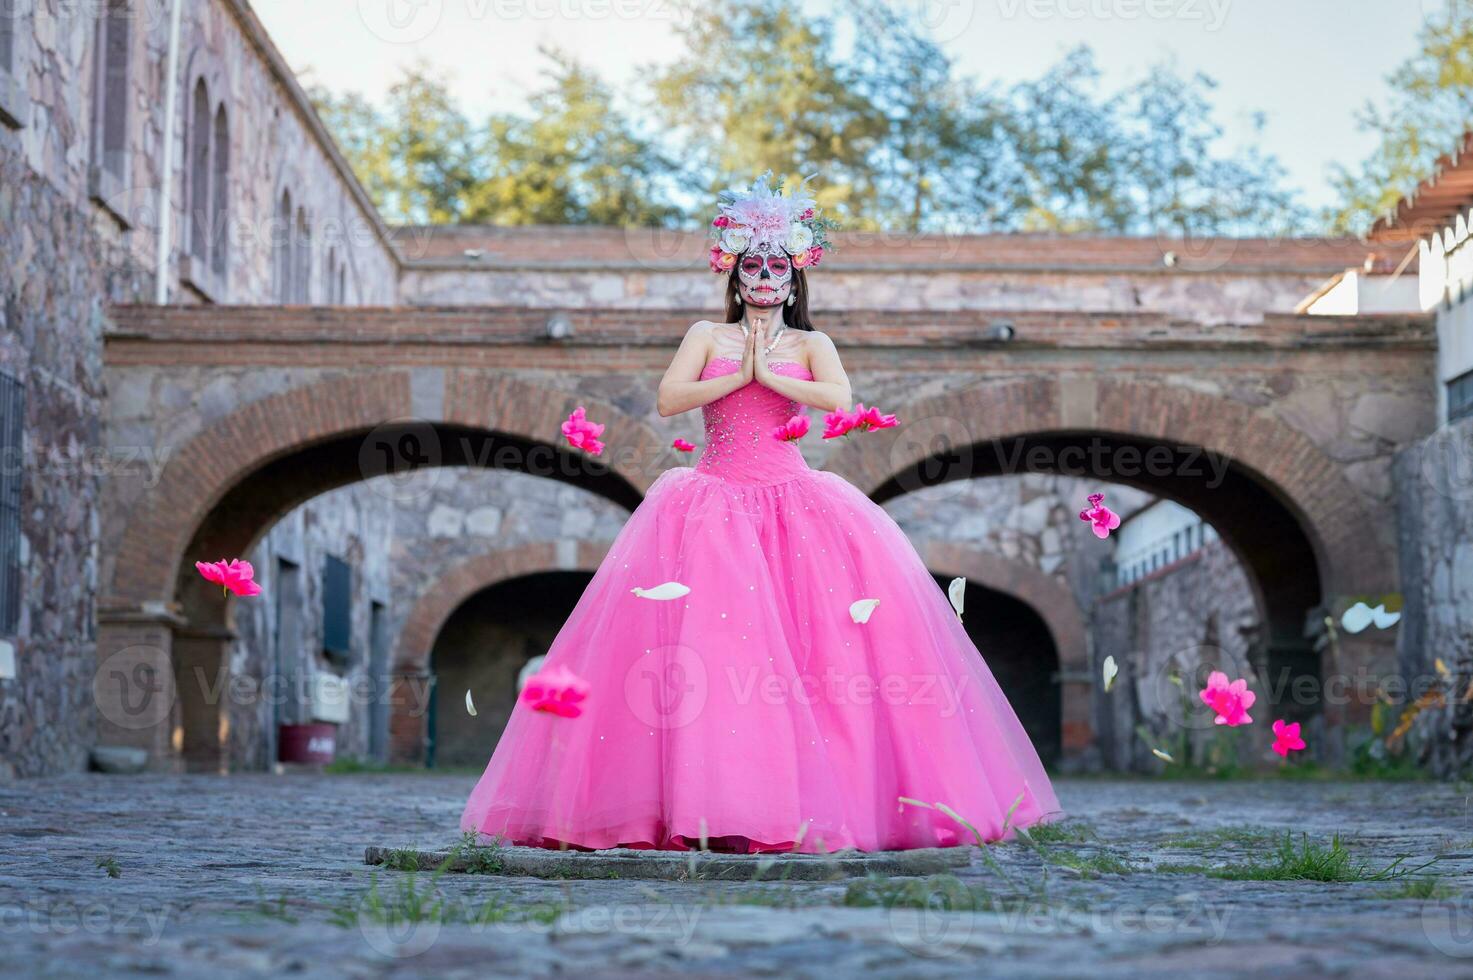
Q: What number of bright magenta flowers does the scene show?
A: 10